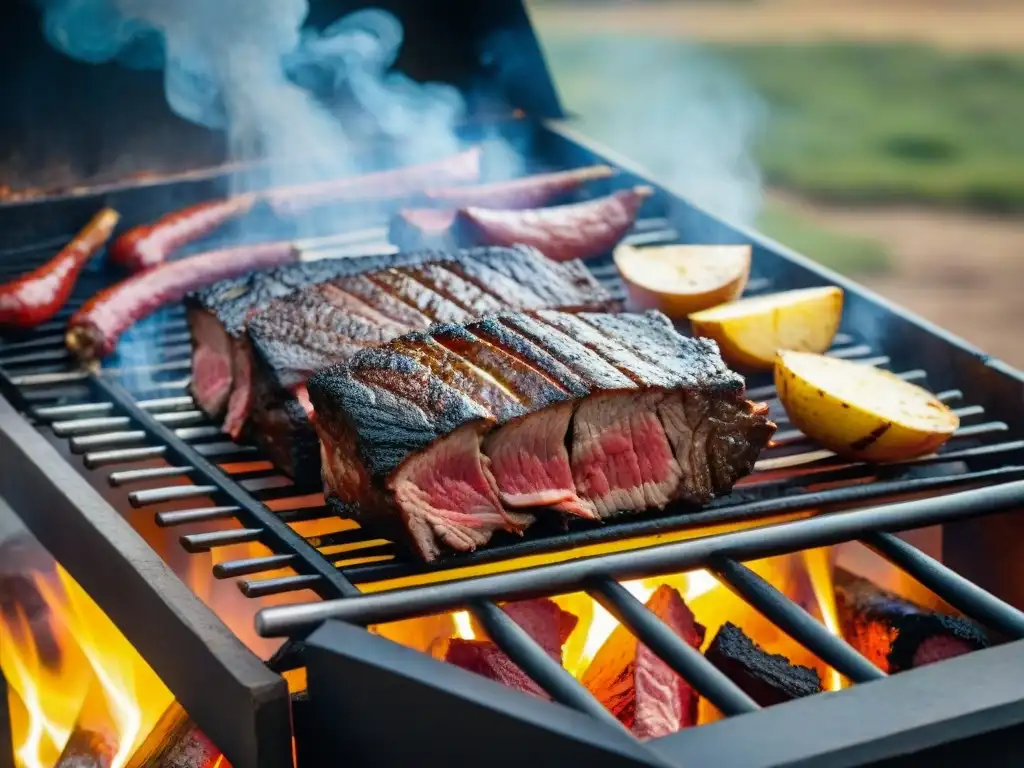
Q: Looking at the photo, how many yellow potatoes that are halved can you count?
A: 3